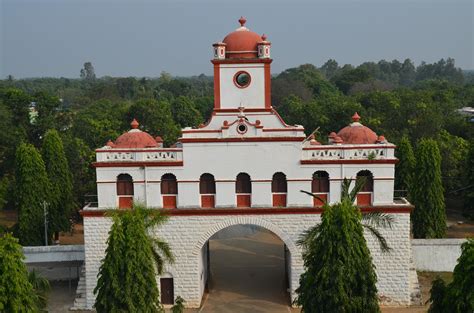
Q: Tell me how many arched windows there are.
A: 7